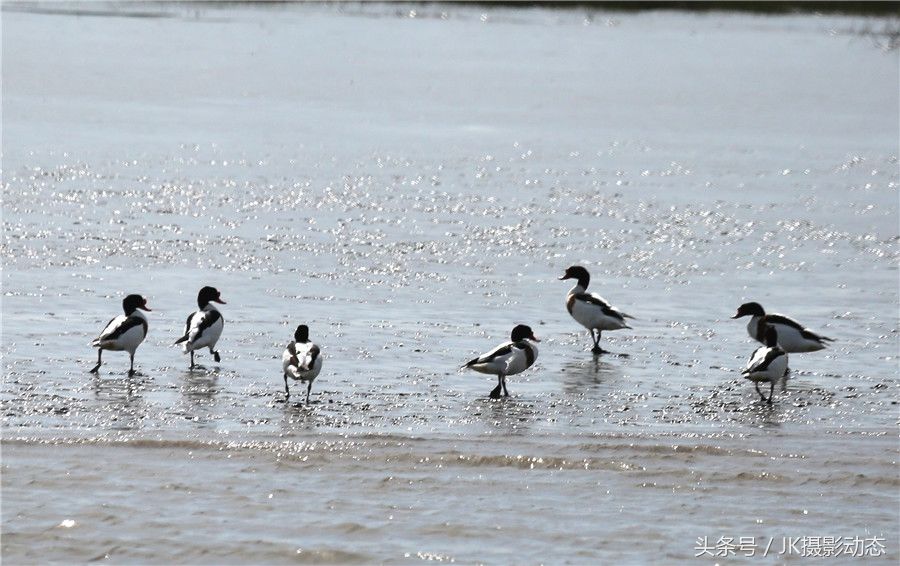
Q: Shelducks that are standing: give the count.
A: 7